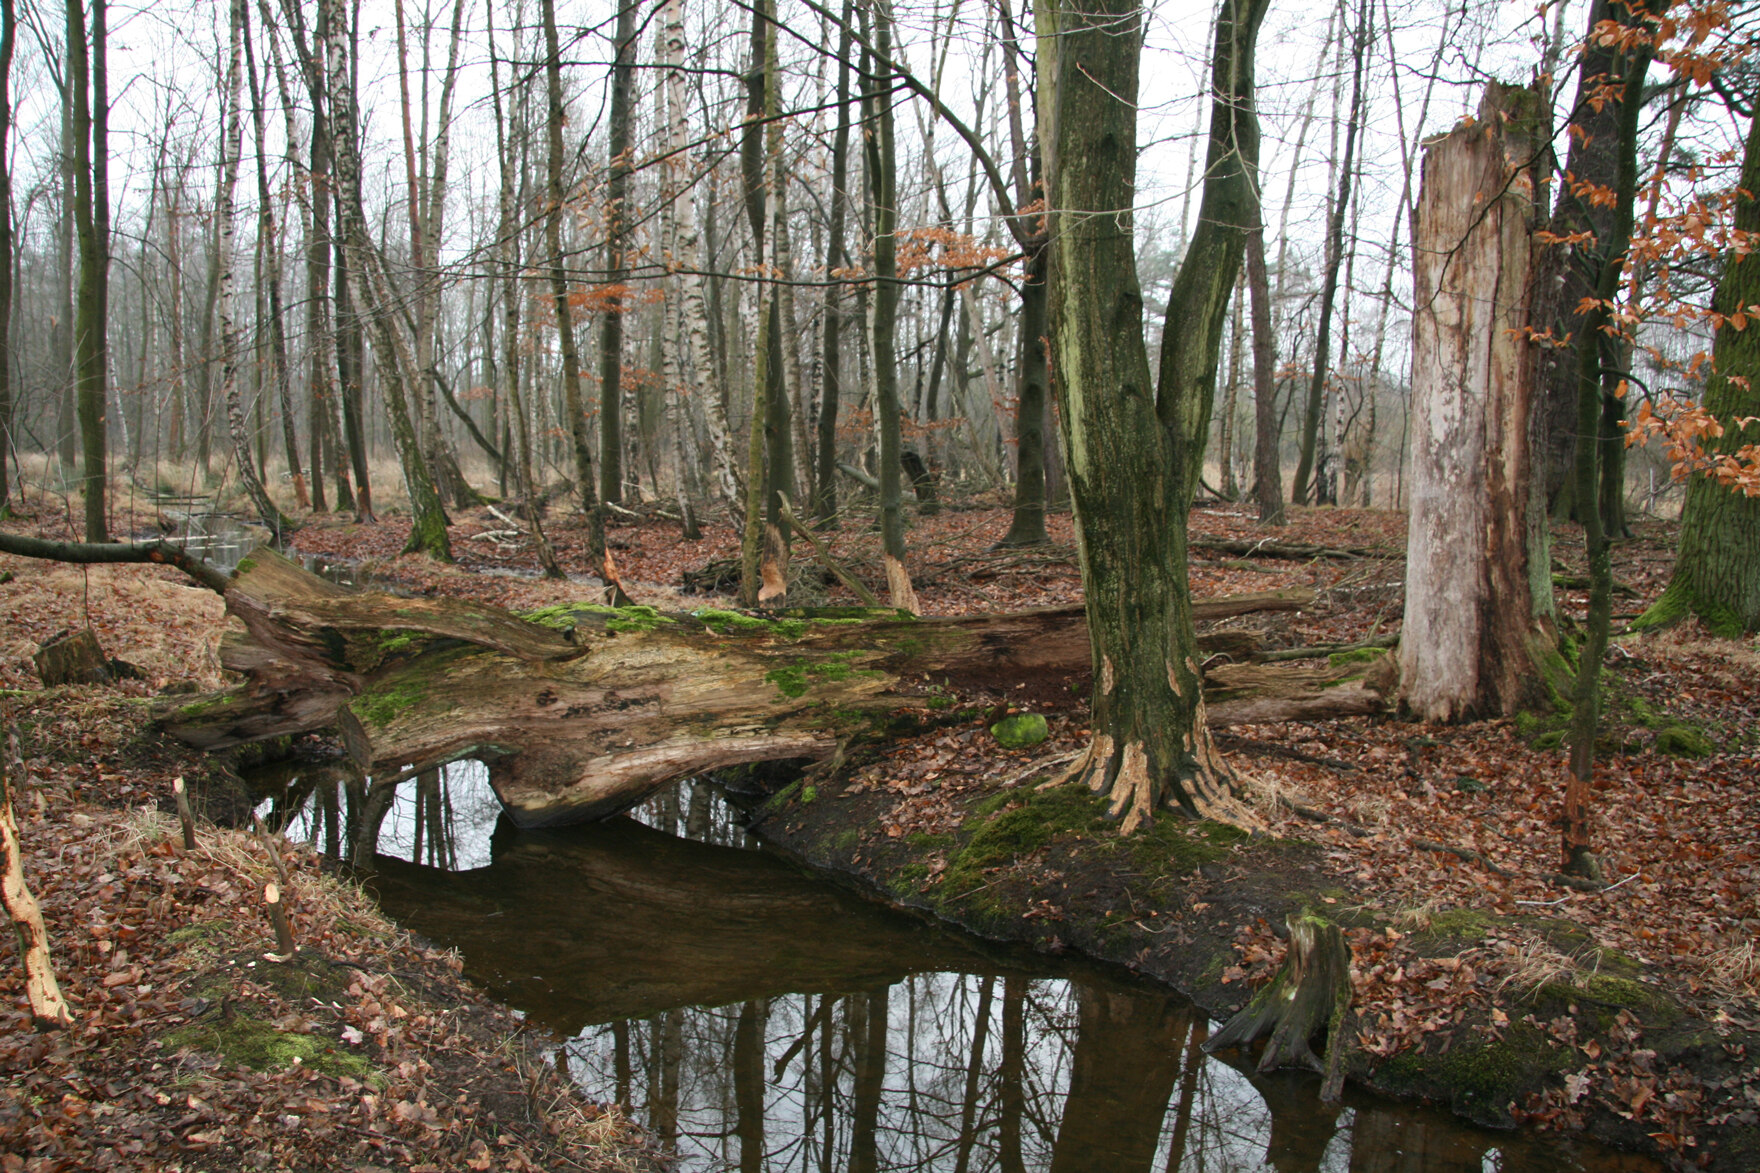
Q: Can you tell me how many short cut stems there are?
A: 2